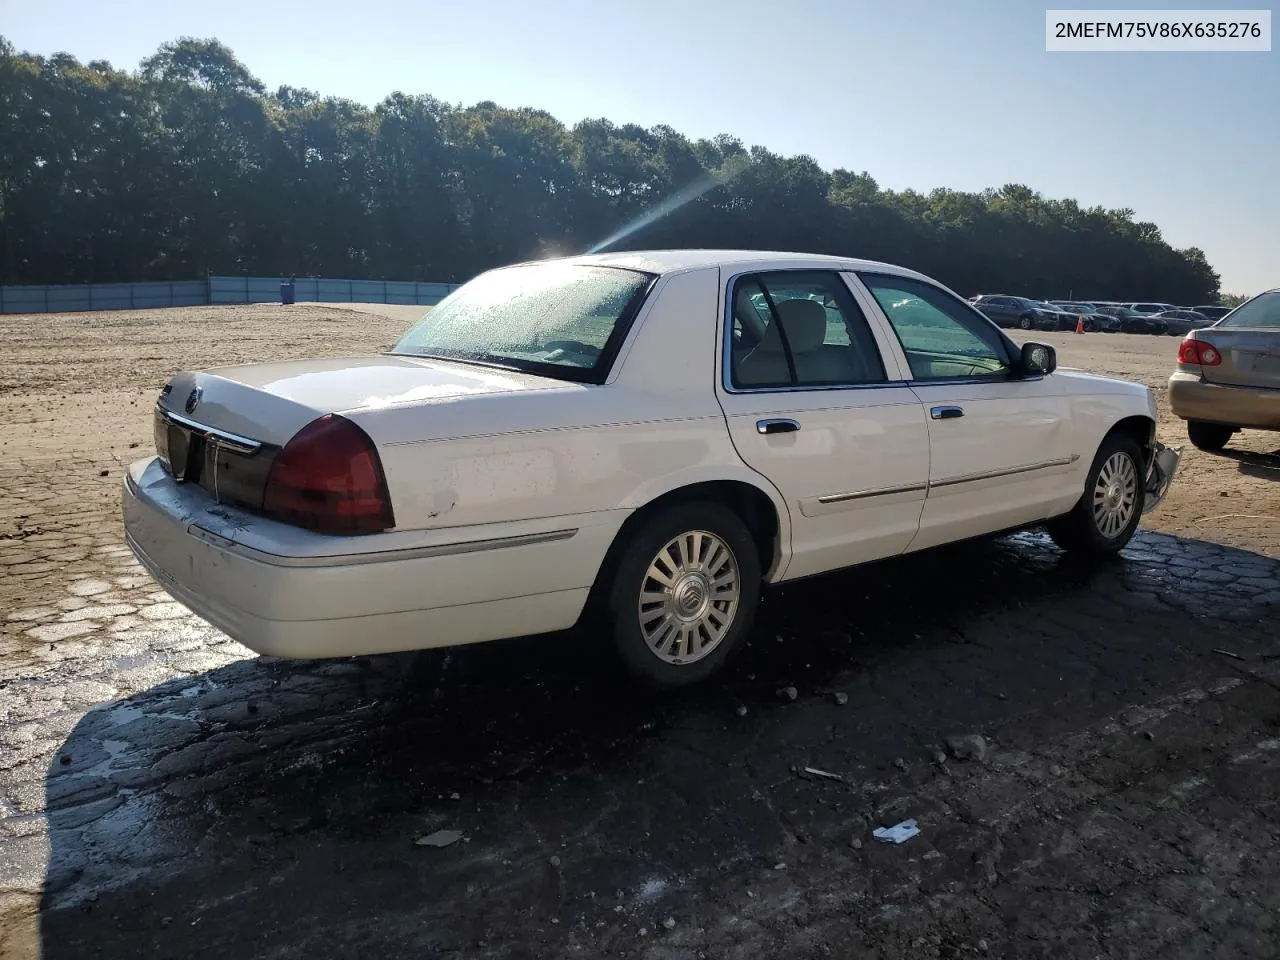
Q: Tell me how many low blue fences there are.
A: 1